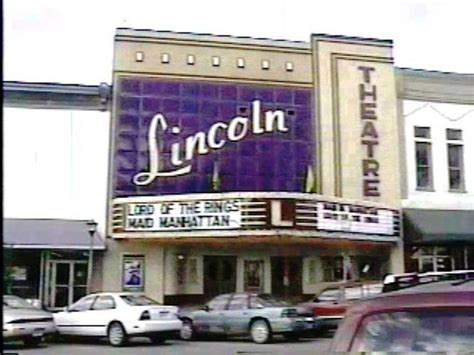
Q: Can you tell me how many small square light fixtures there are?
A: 7